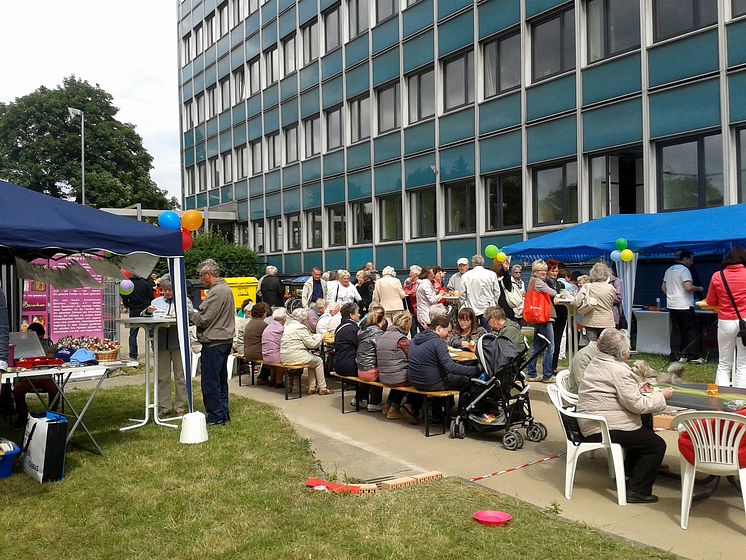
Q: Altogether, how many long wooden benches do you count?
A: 2